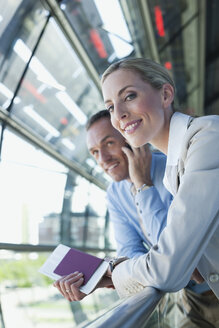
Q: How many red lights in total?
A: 5